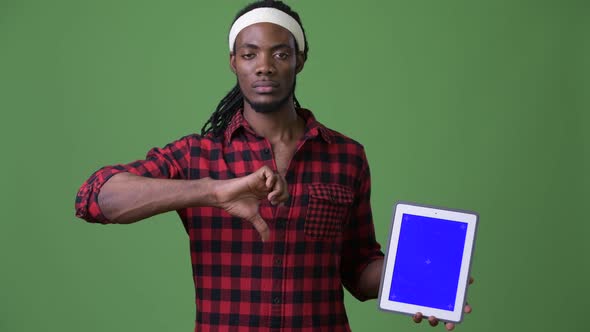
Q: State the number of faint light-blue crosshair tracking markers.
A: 5